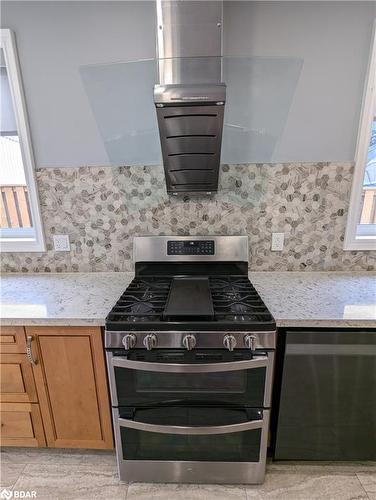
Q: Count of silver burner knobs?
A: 5